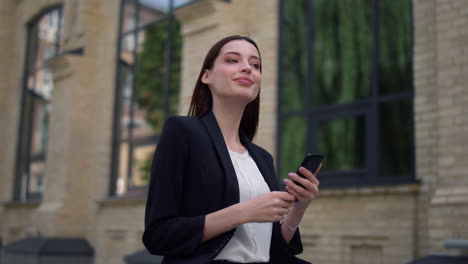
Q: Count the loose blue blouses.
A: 0